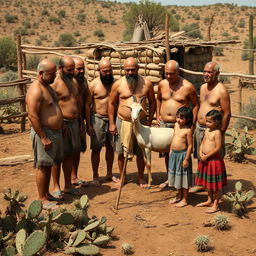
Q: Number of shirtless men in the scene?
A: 7